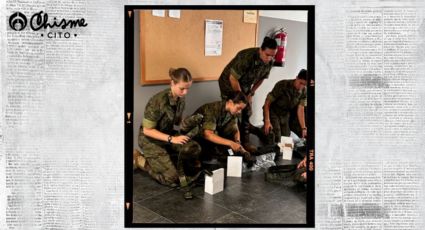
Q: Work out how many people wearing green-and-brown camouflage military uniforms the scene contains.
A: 4